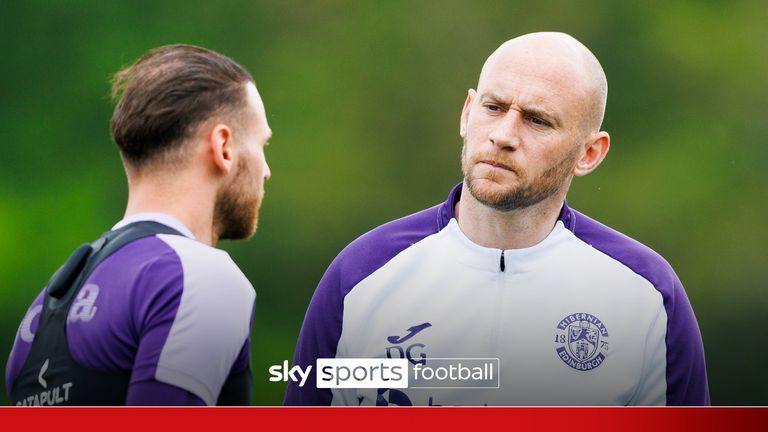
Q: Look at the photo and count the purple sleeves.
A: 3